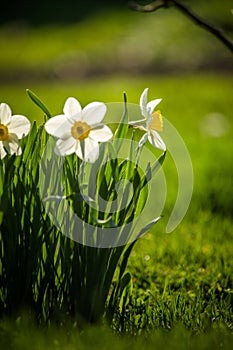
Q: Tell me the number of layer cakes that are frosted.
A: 0